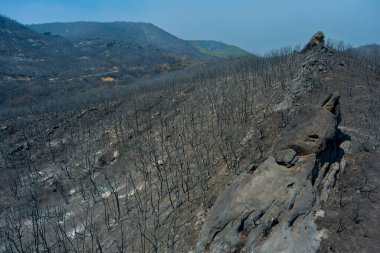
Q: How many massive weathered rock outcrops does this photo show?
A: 2